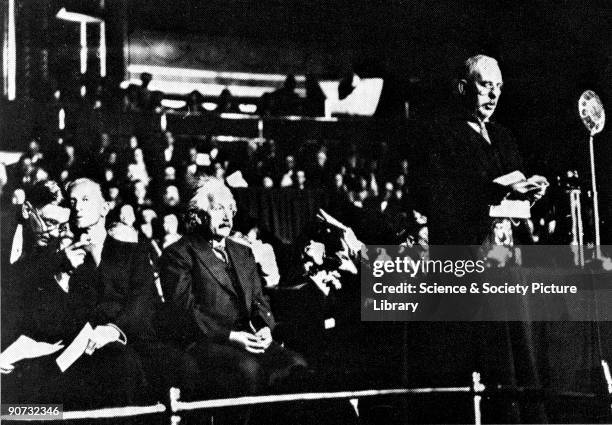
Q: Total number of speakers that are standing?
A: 1